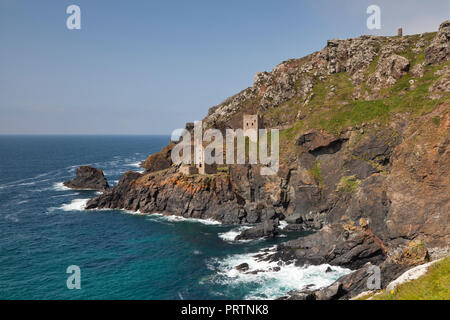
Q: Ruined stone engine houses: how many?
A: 2